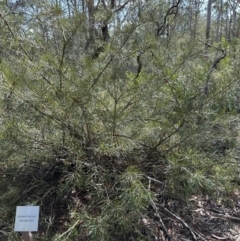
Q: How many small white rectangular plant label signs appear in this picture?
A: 1